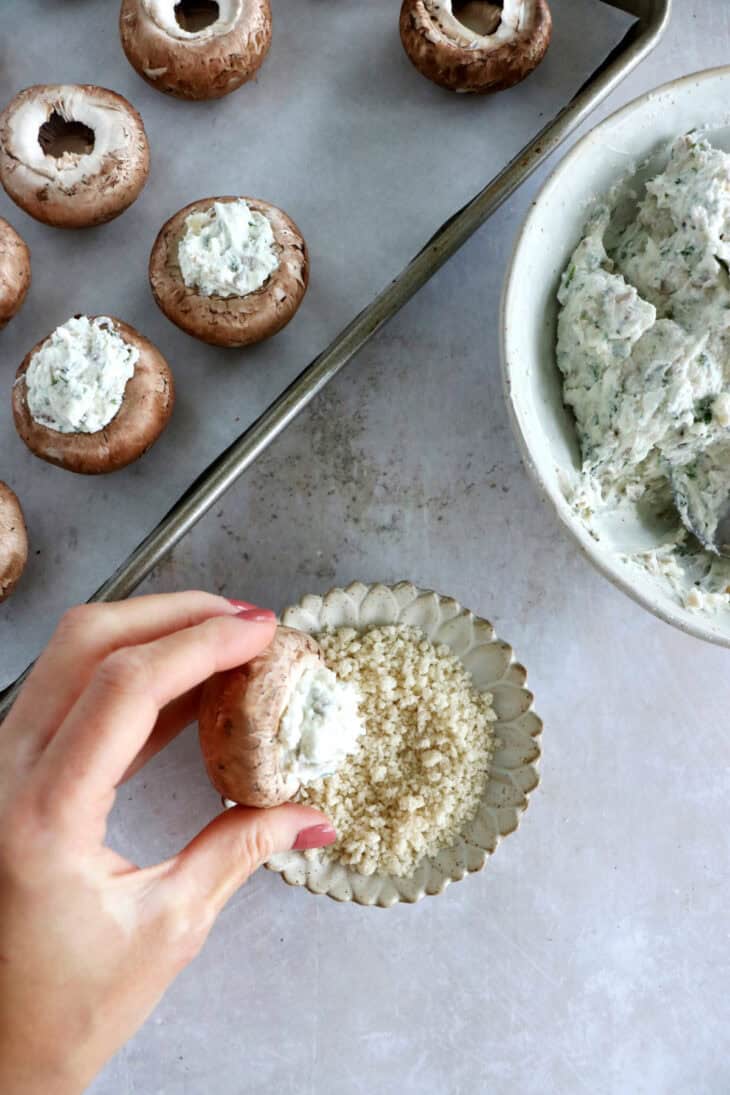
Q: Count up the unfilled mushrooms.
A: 3